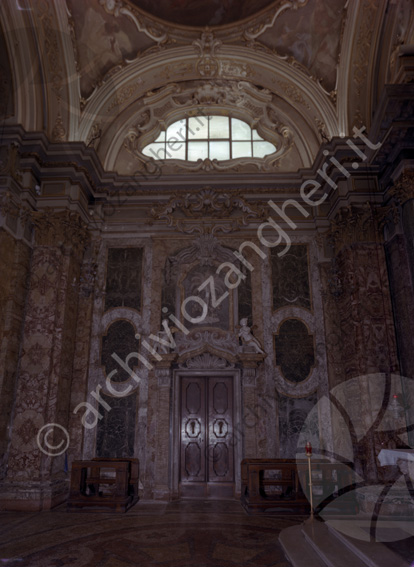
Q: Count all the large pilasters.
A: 2